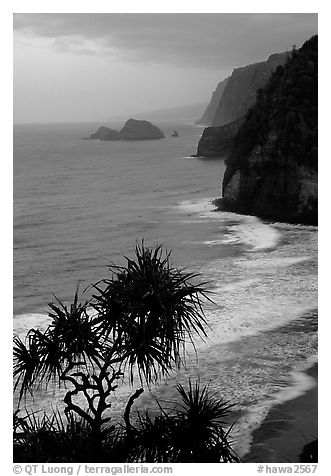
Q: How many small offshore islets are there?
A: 3